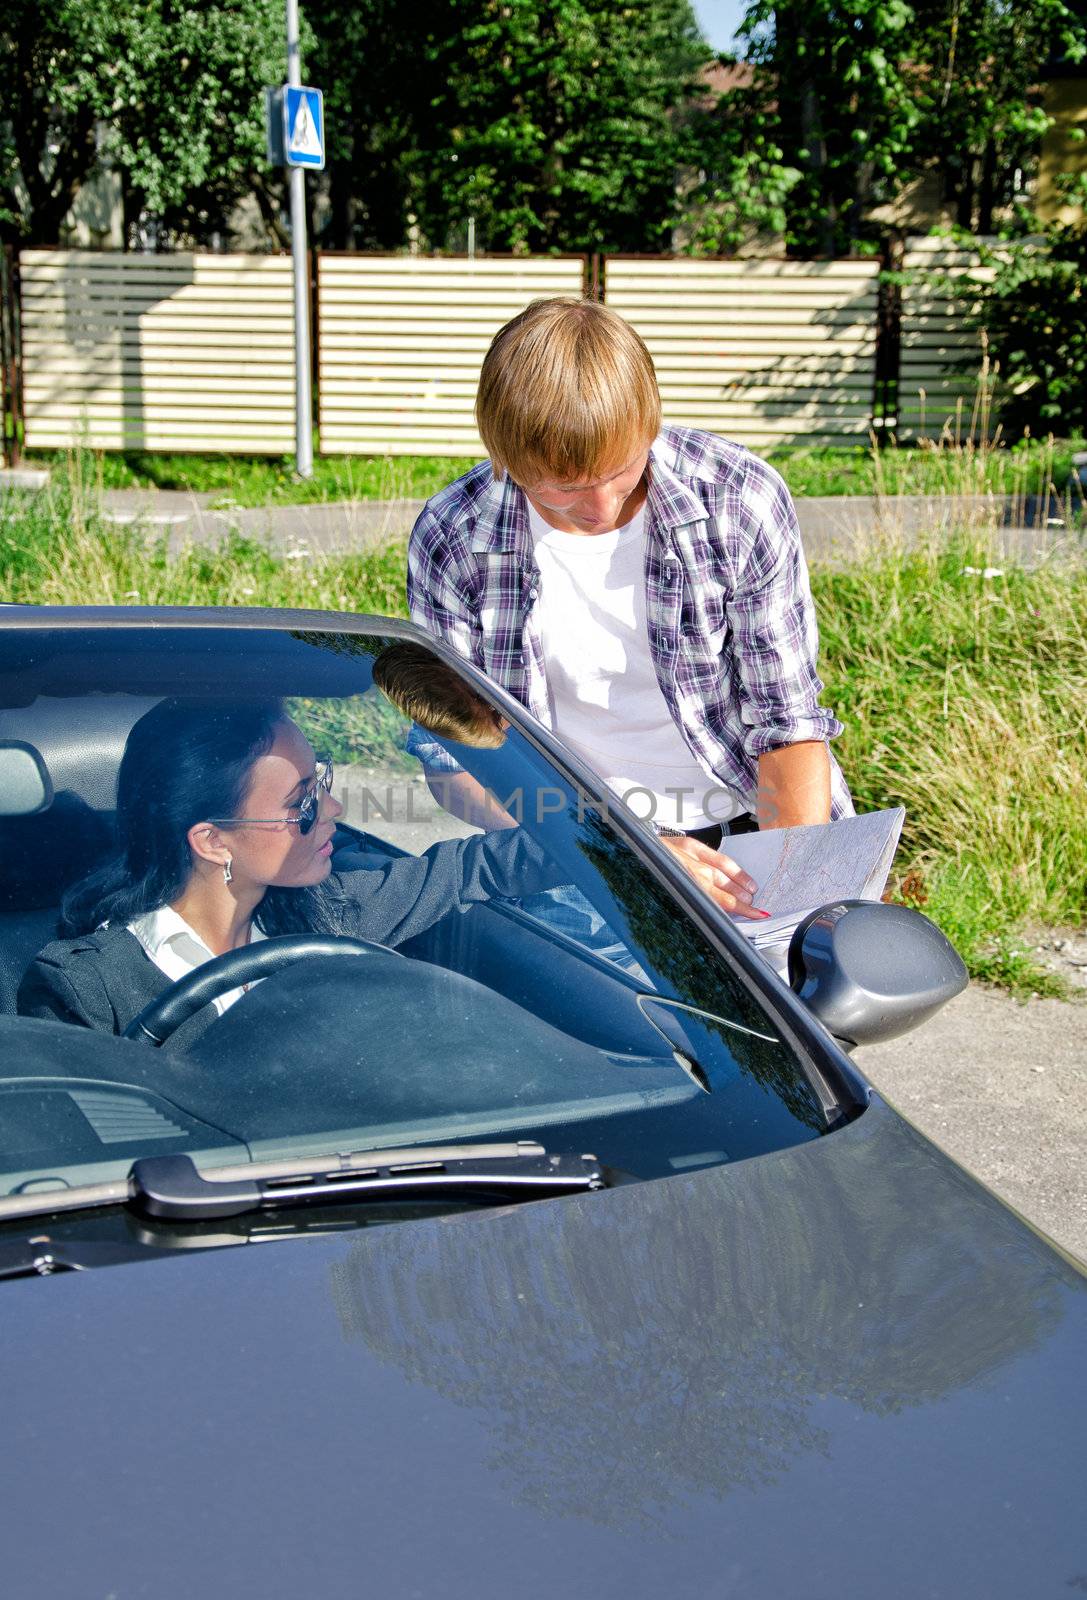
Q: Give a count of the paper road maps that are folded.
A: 1